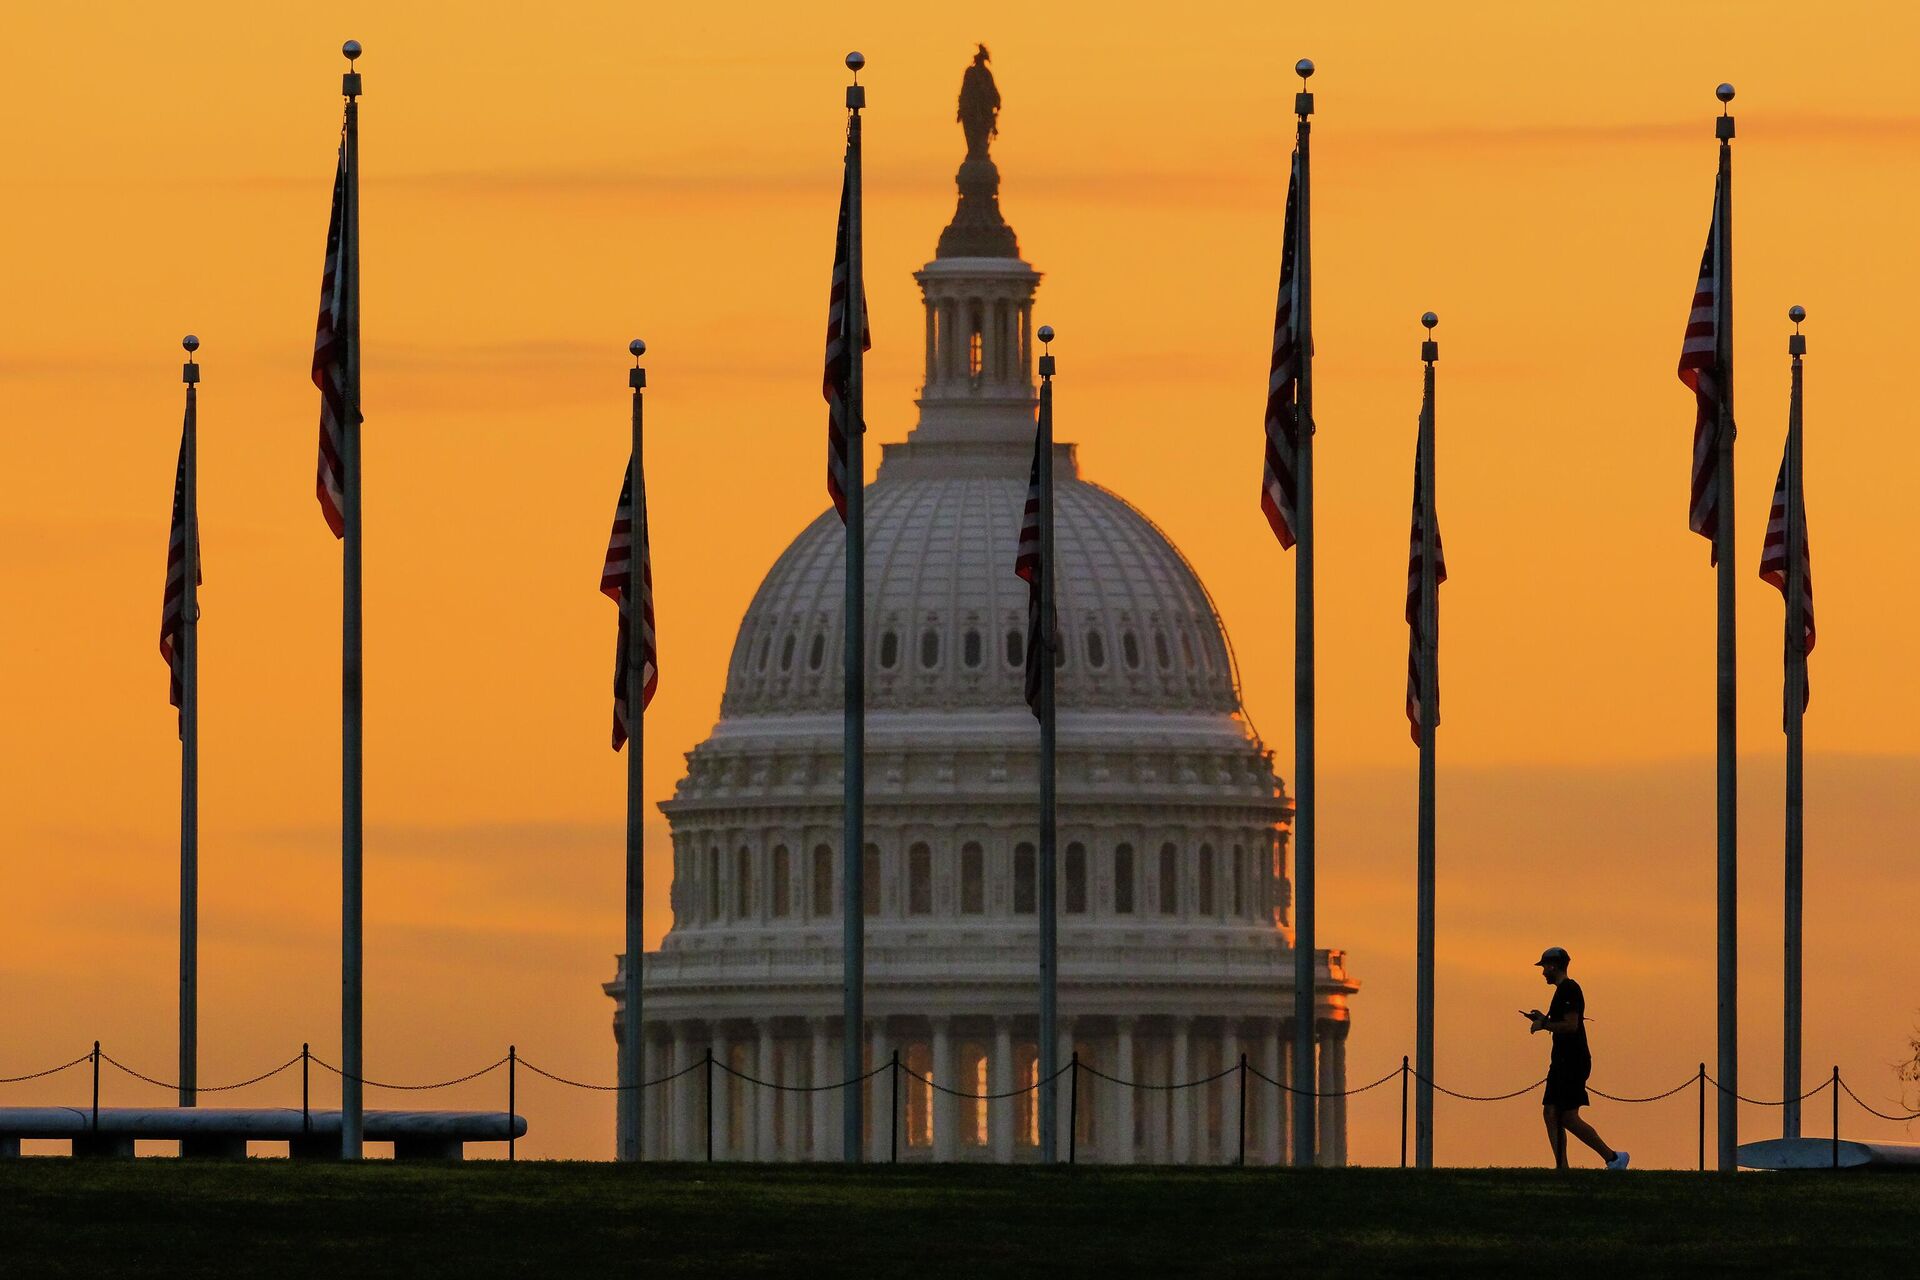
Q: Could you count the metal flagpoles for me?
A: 9